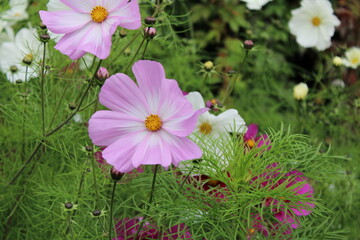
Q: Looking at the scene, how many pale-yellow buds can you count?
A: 3